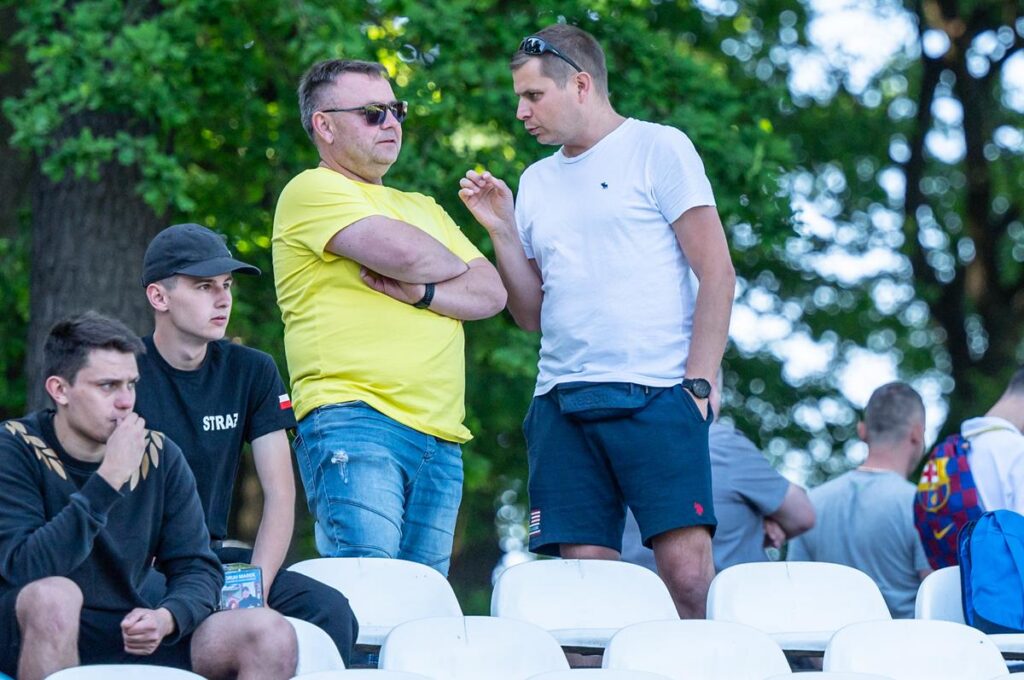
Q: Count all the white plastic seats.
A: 13